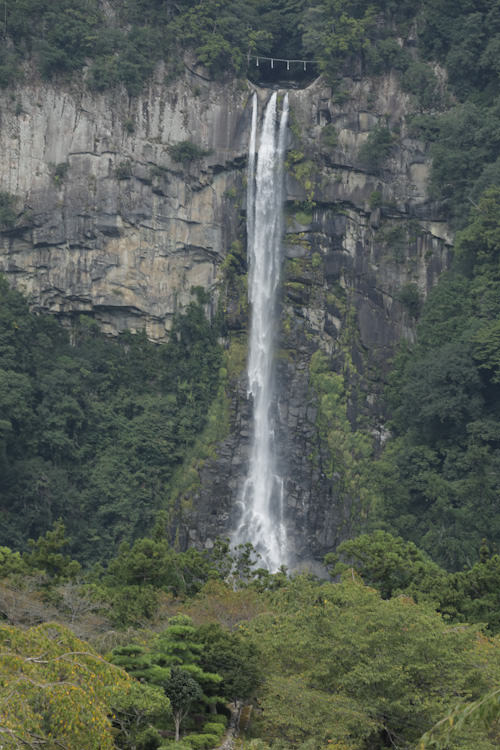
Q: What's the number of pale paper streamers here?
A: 4